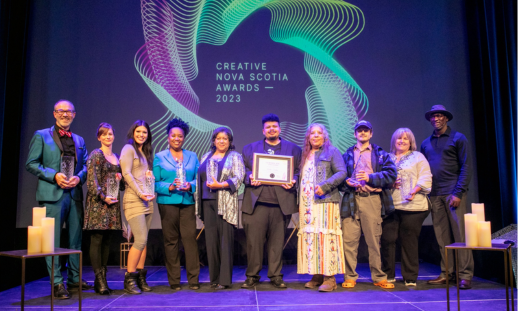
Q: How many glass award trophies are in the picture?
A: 8